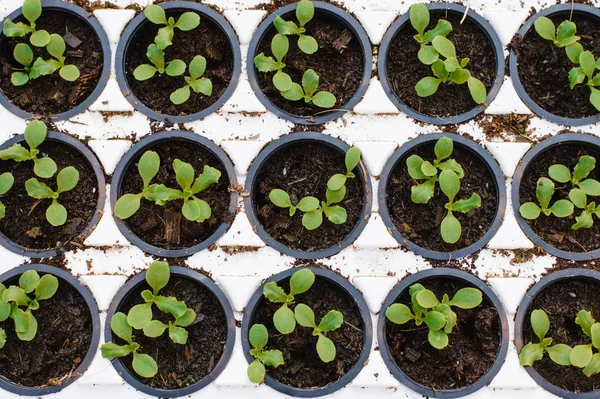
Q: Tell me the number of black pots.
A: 15